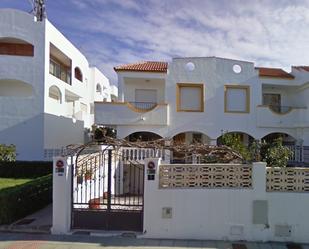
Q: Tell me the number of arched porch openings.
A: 4